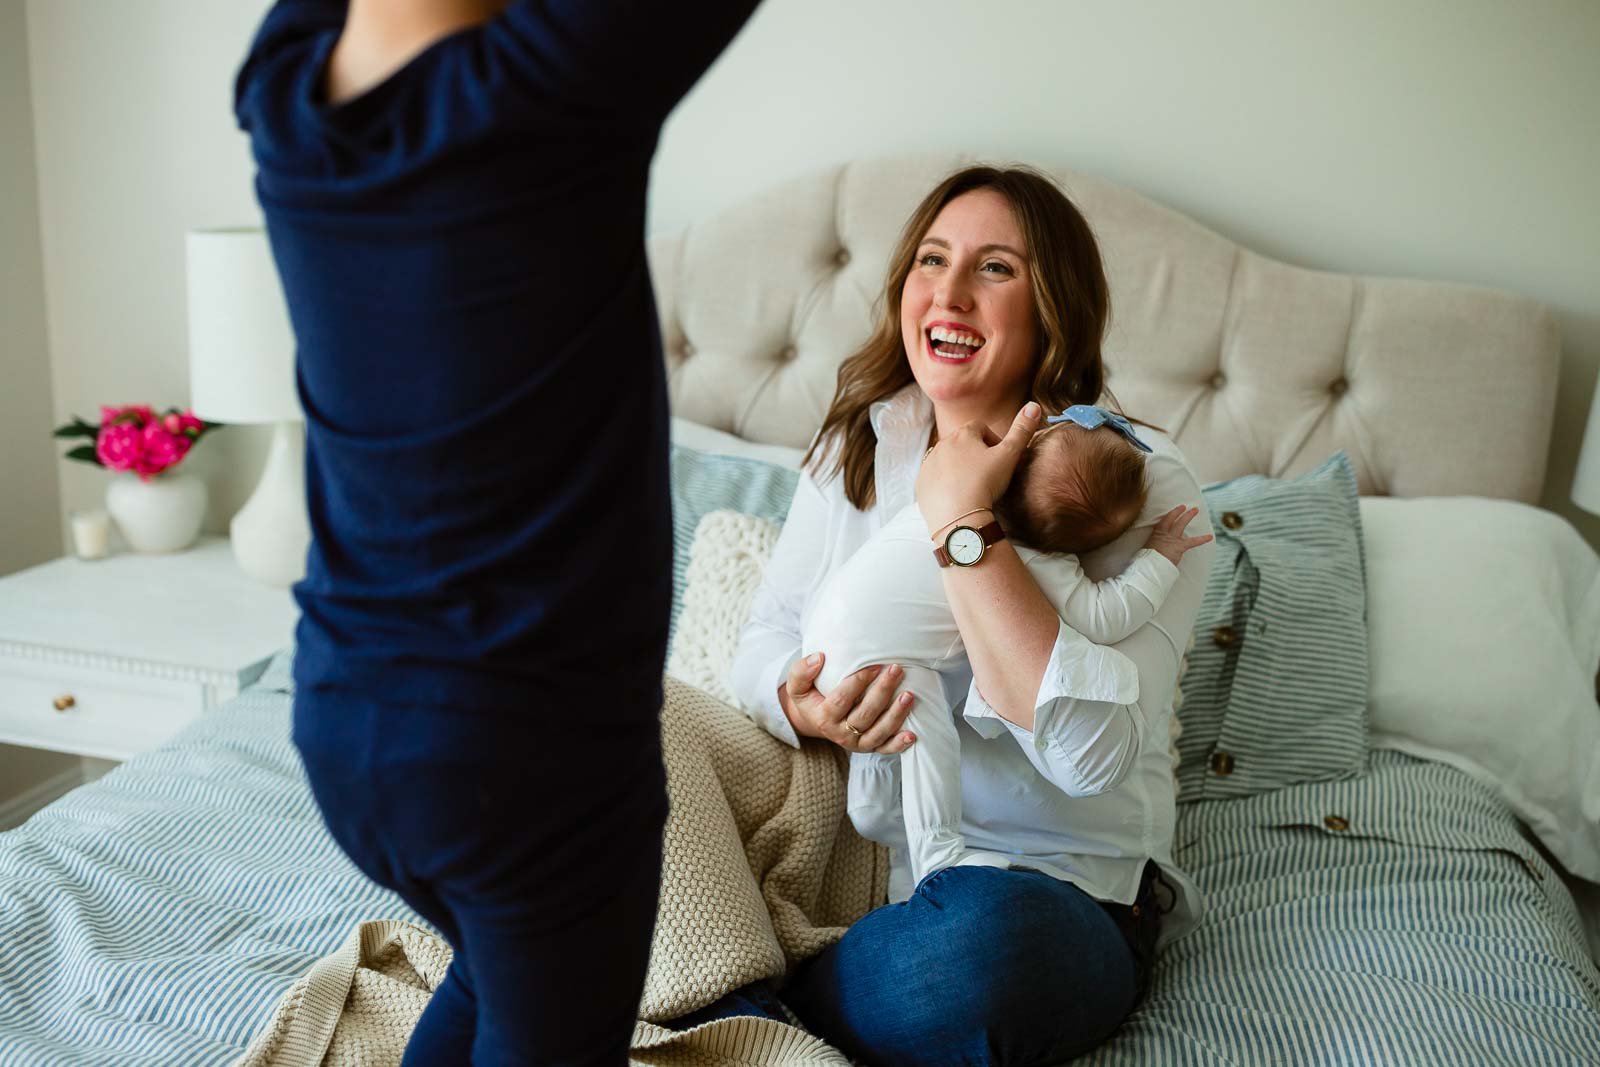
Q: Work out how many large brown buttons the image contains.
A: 4